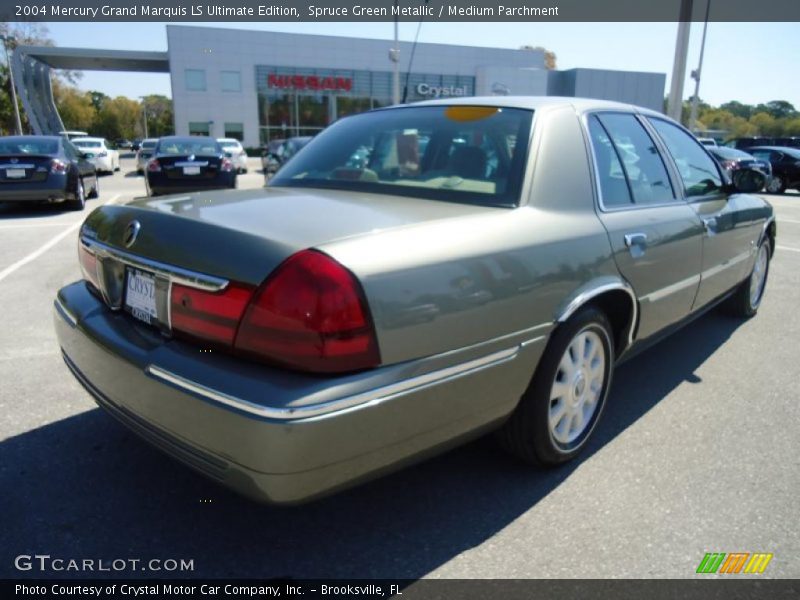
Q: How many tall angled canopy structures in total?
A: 1